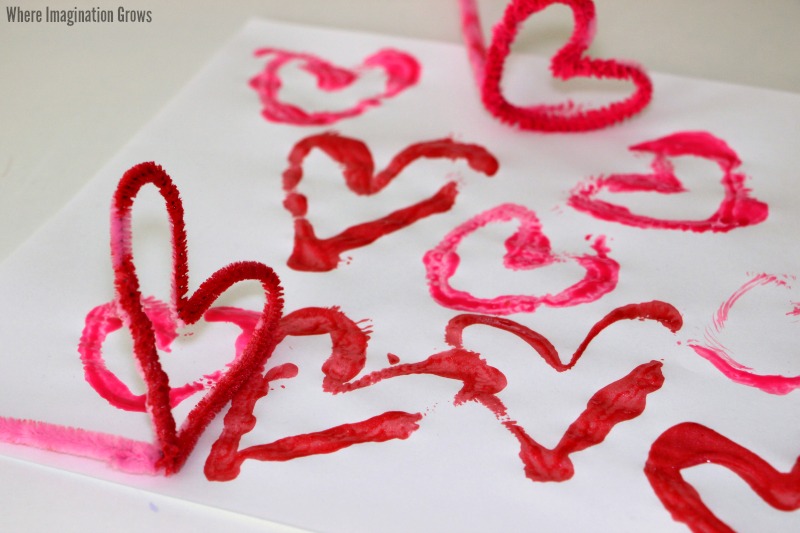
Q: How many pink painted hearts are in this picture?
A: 5